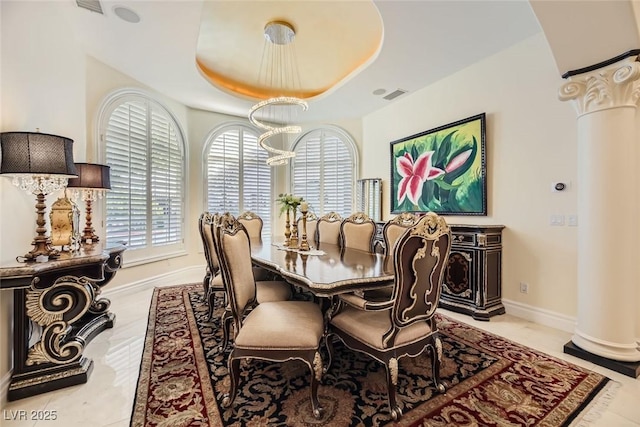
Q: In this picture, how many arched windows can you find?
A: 3